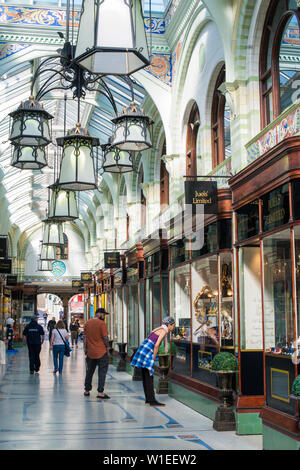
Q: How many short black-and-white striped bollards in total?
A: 0